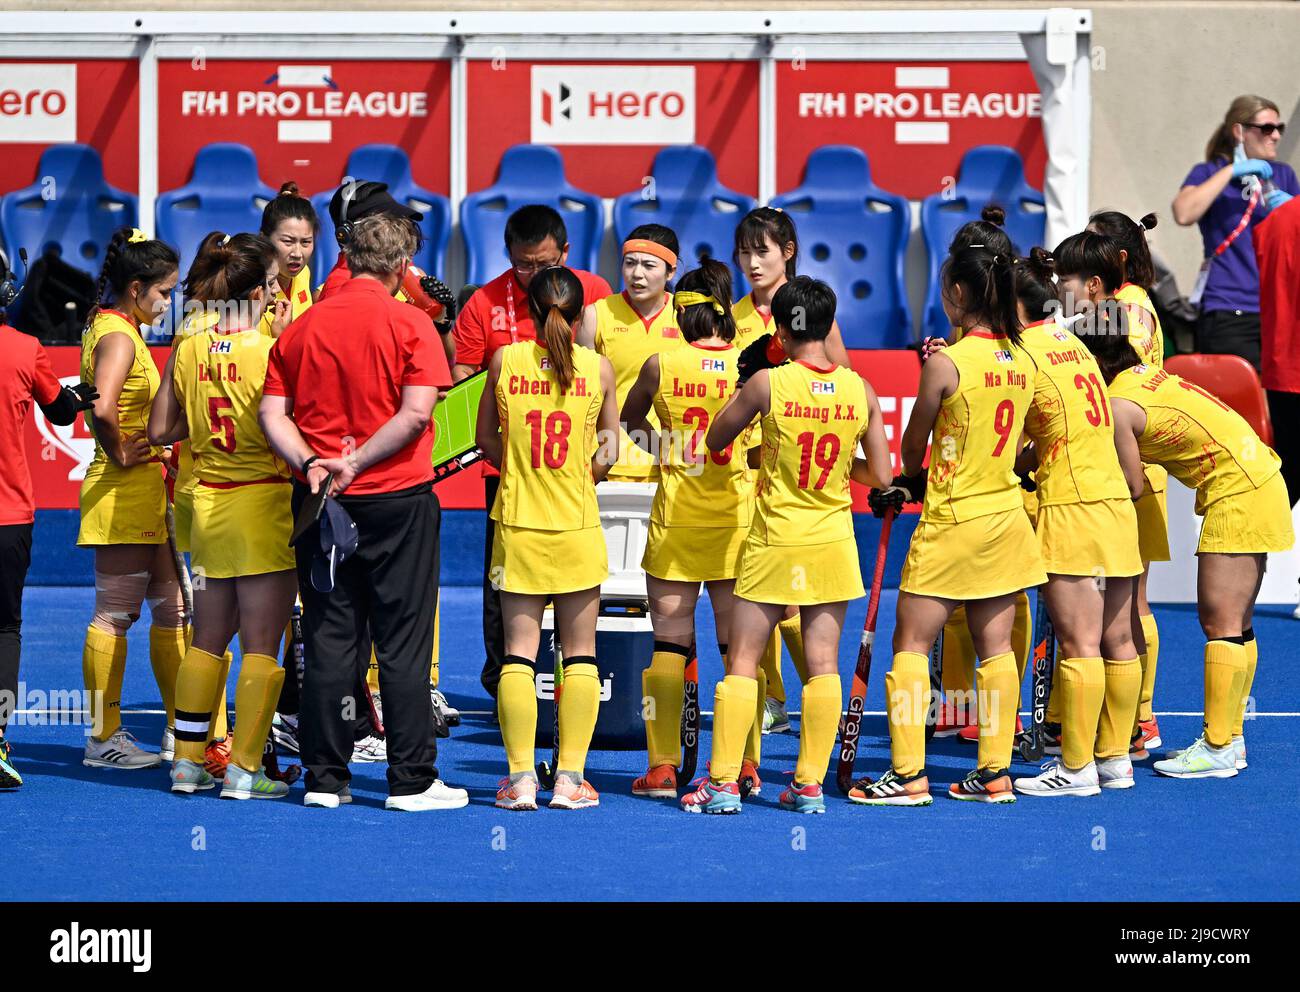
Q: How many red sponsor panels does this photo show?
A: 4